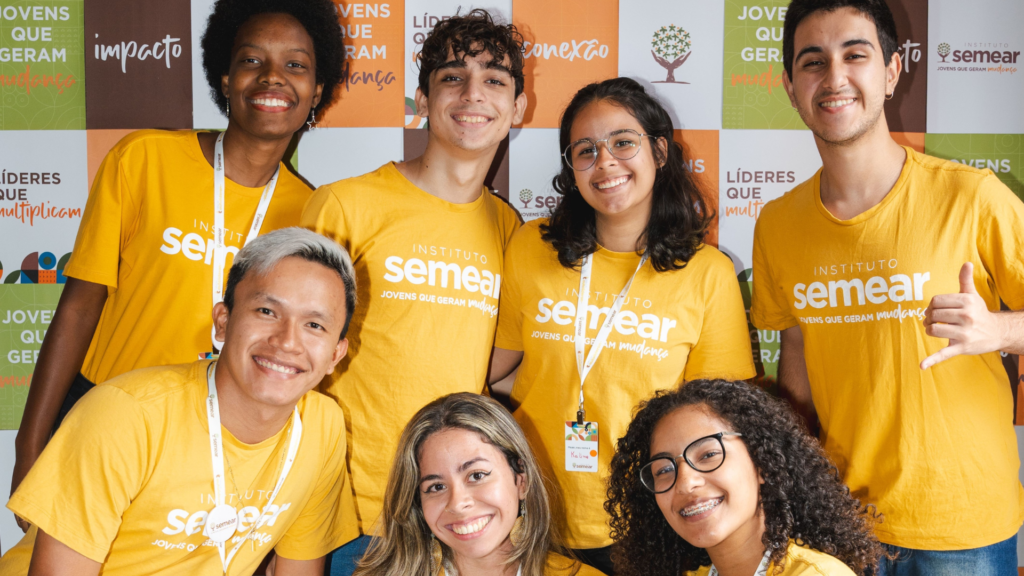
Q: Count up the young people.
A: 7